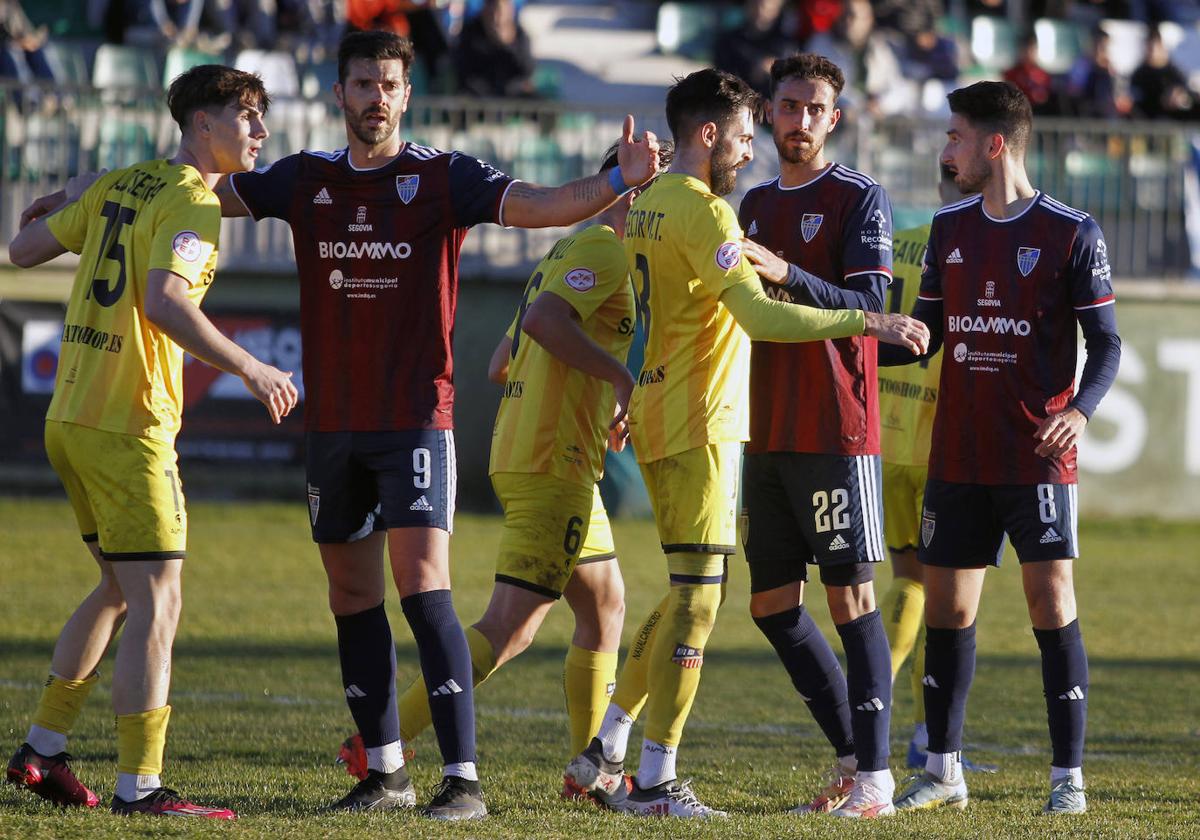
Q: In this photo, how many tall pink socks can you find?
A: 0